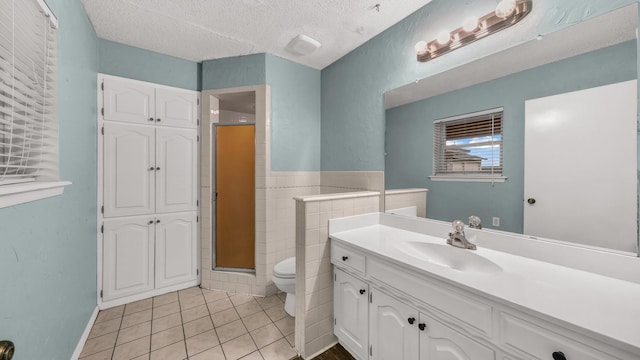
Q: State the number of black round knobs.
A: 11